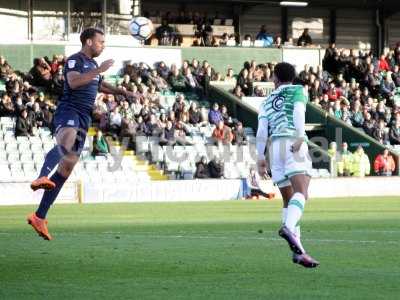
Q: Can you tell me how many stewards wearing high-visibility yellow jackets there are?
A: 3